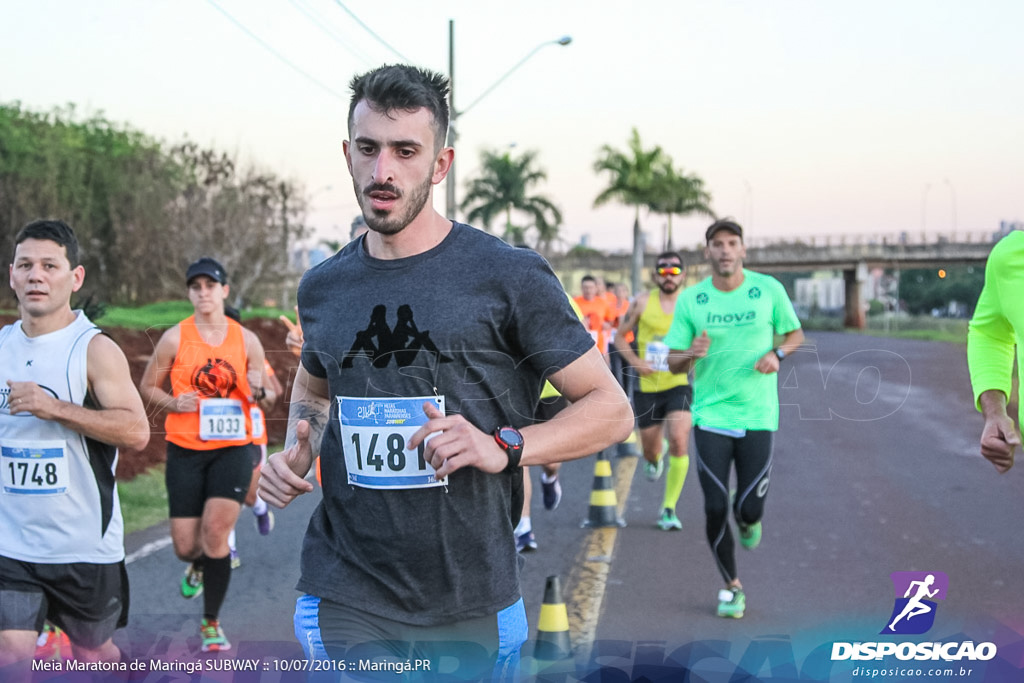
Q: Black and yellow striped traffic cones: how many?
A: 3